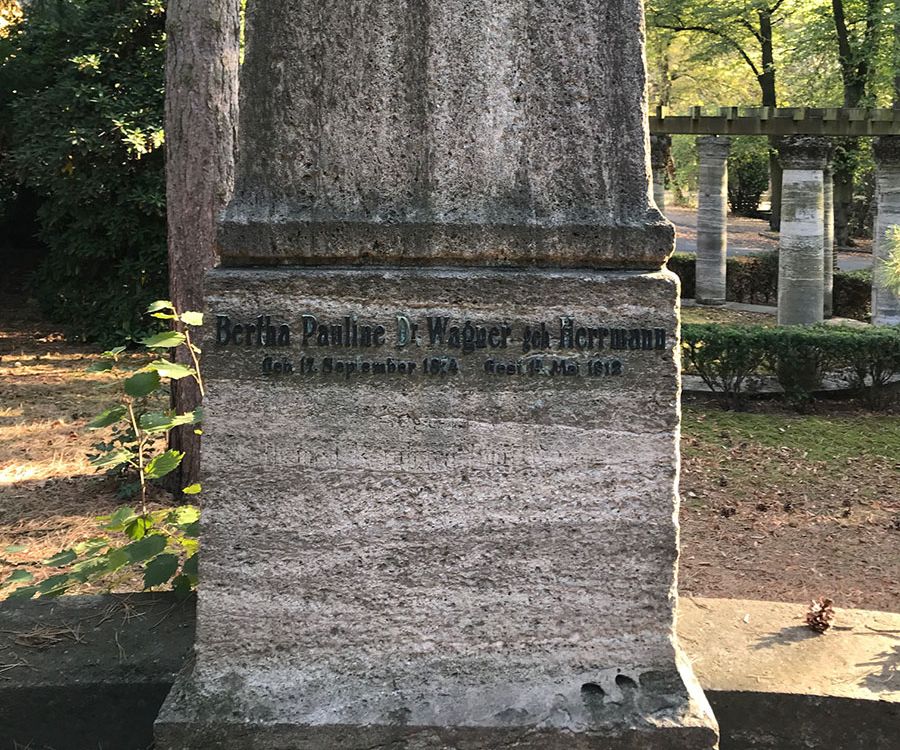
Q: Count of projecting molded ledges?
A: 2